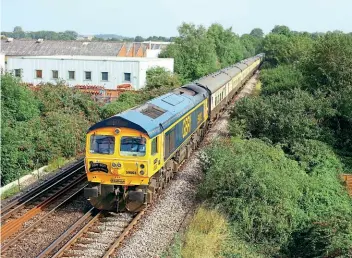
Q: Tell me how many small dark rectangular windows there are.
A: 7